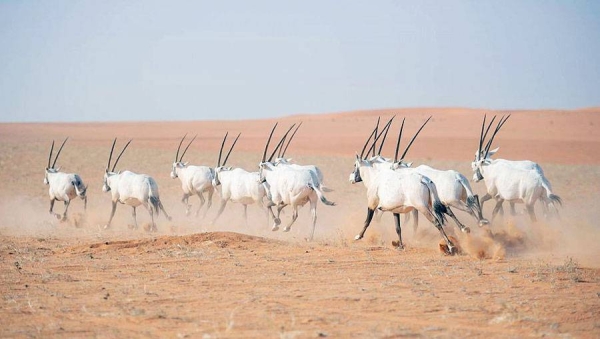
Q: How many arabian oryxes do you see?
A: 11